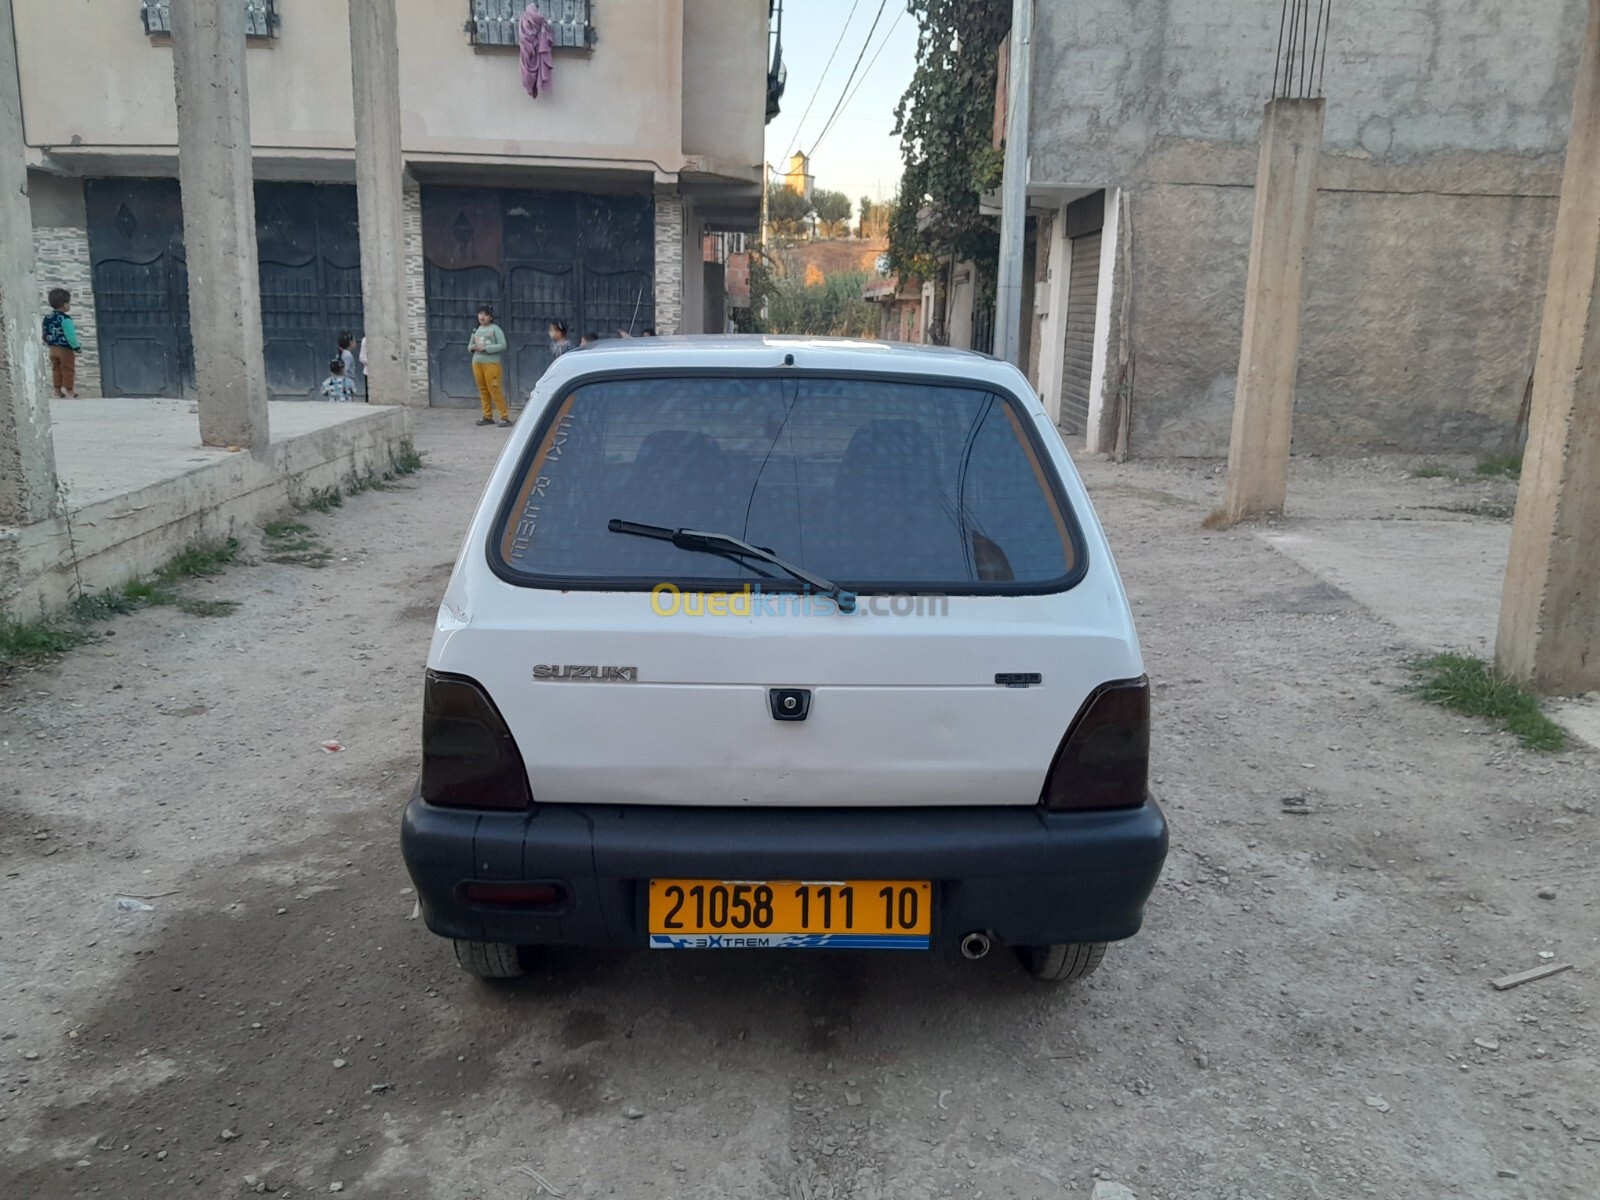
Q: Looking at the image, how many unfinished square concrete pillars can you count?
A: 5